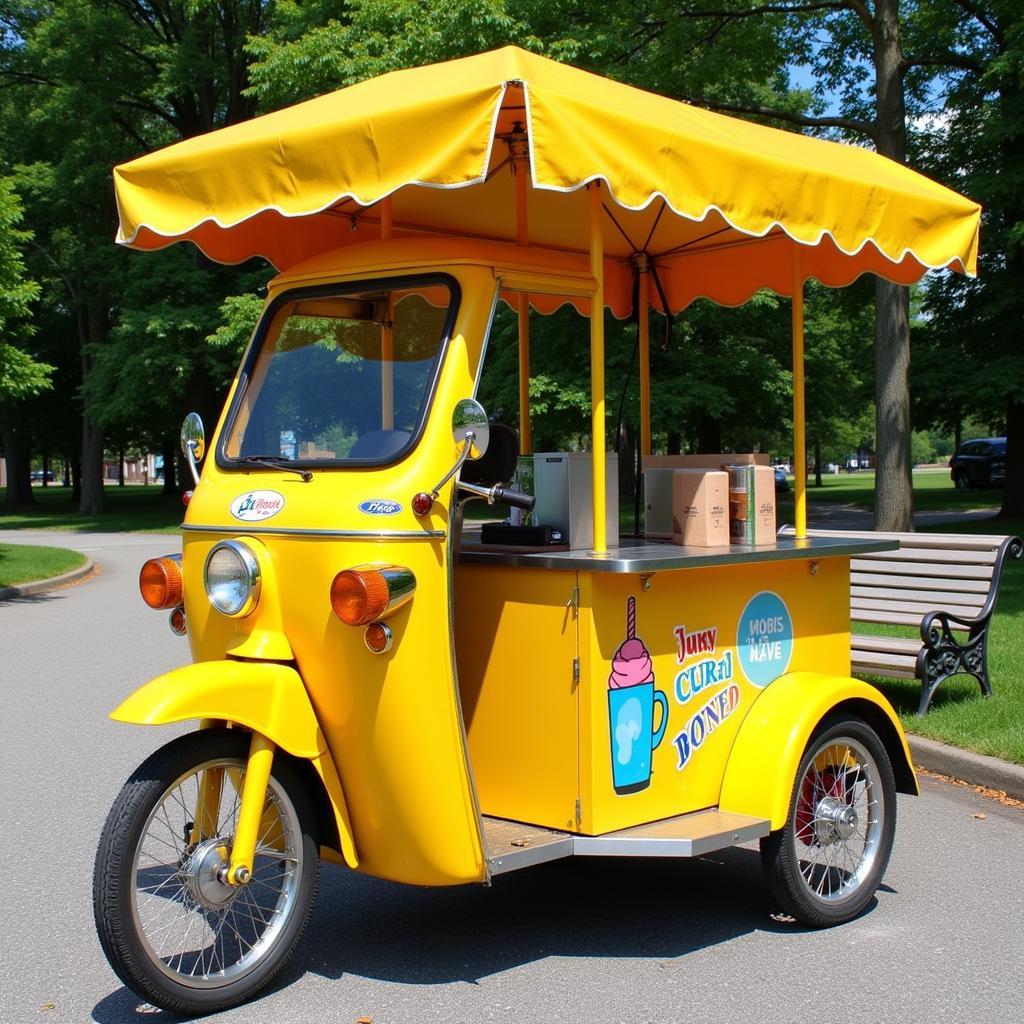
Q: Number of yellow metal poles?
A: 5